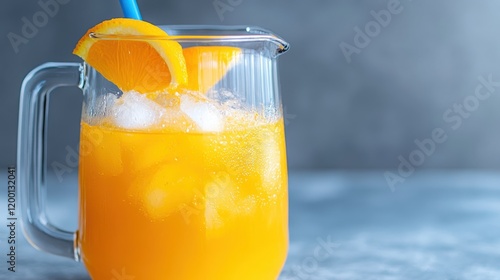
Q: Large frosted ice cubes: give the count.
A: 2